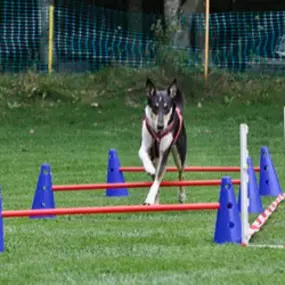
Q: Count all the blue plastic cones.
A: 6